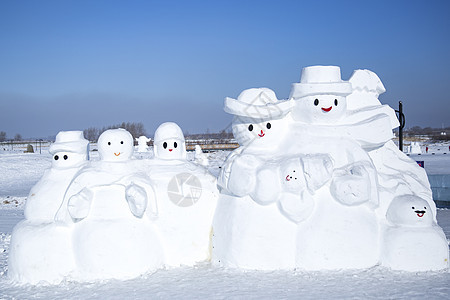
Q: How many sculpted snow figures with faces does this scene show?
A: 7